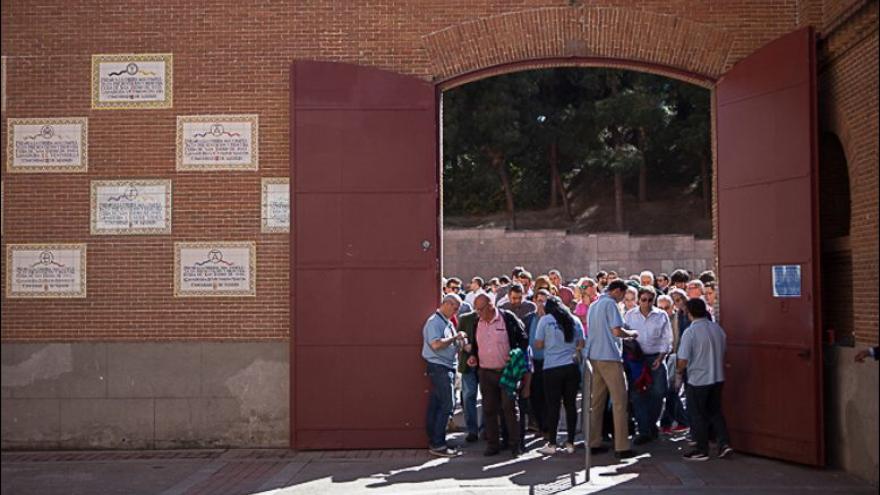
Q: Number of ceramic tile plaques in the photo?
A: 7